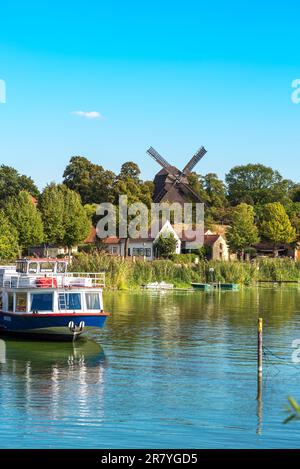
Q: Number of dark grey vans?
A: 0